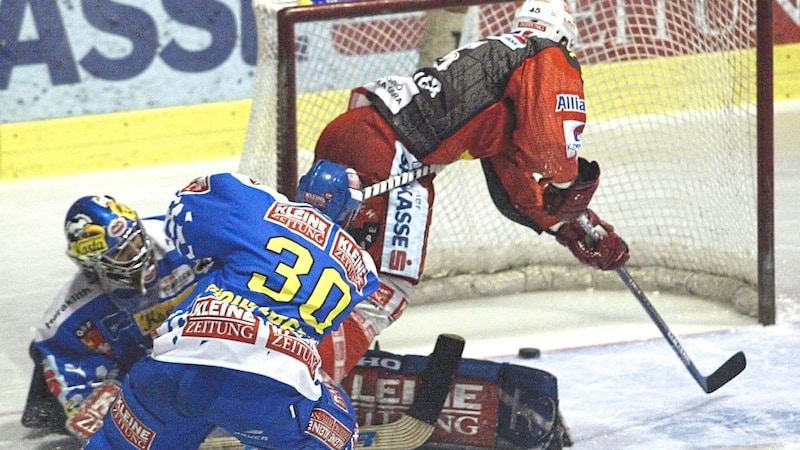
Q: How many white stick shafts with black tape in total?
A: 1